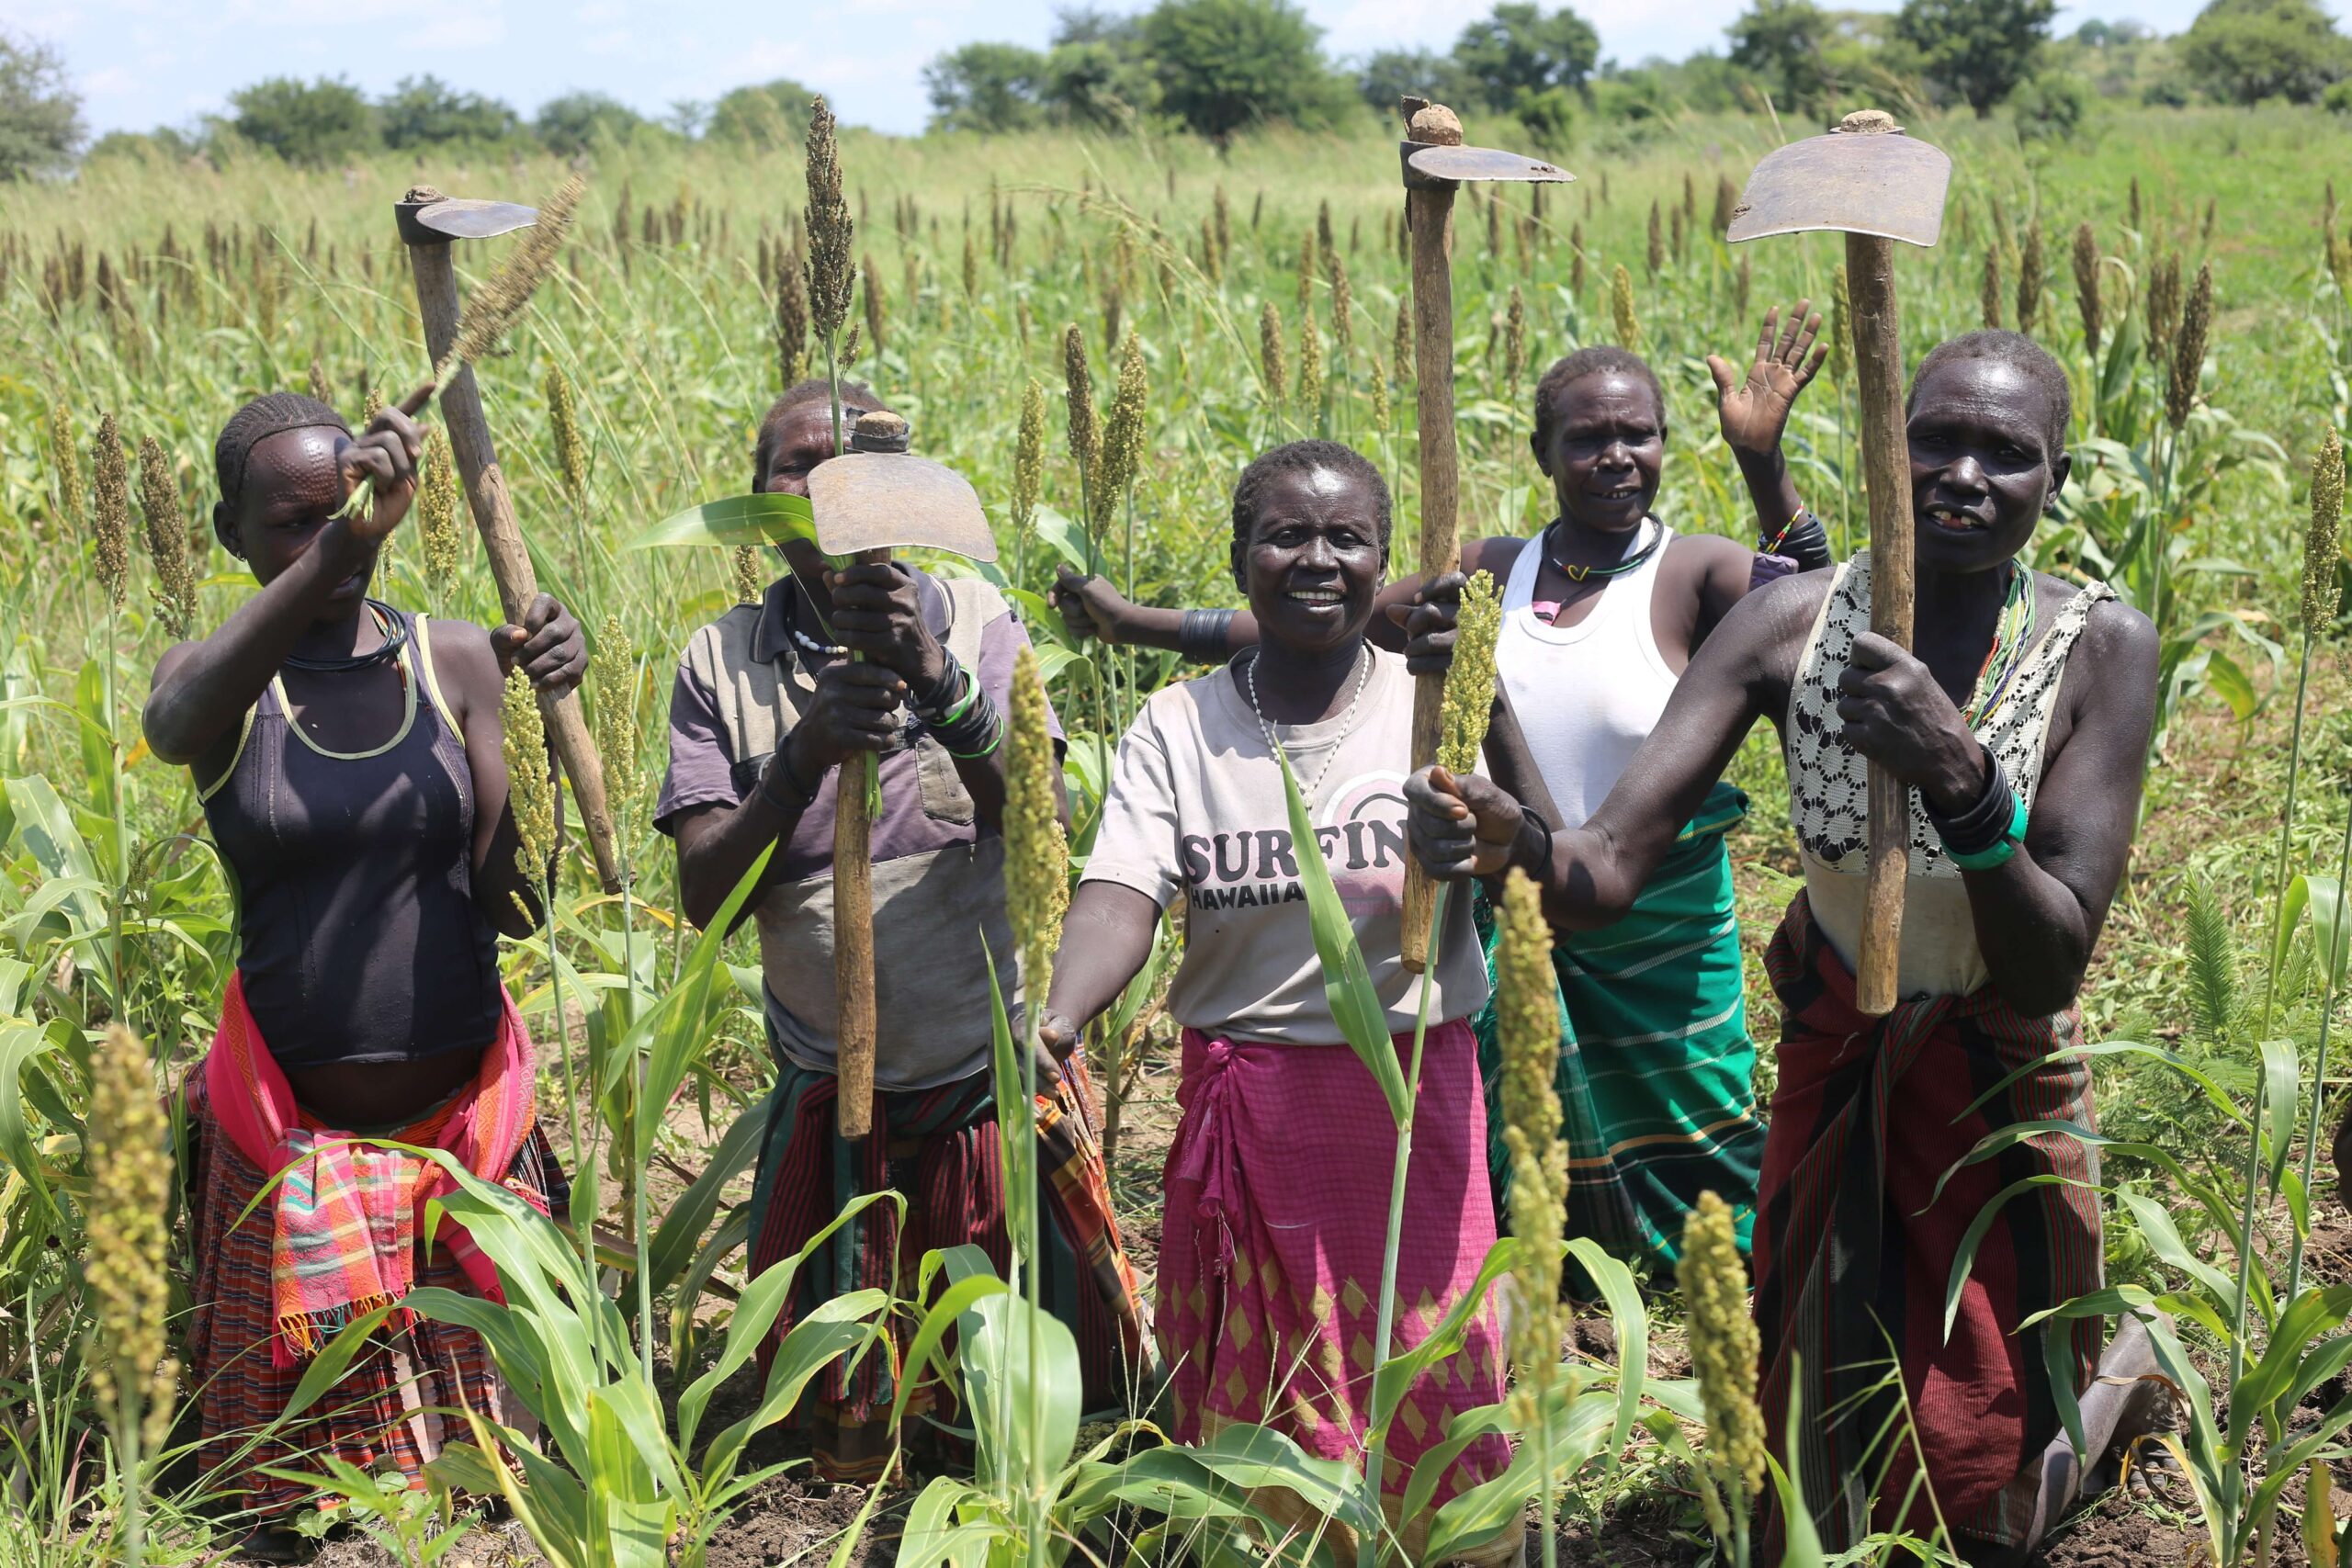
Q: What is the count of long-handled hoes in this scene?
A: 4